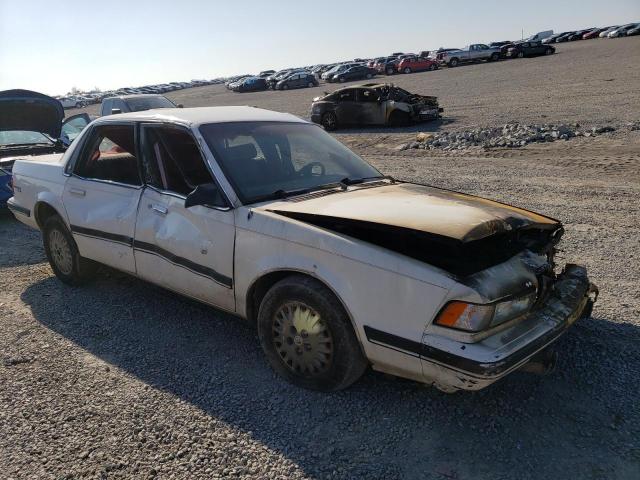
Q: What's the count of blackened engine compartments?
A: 2